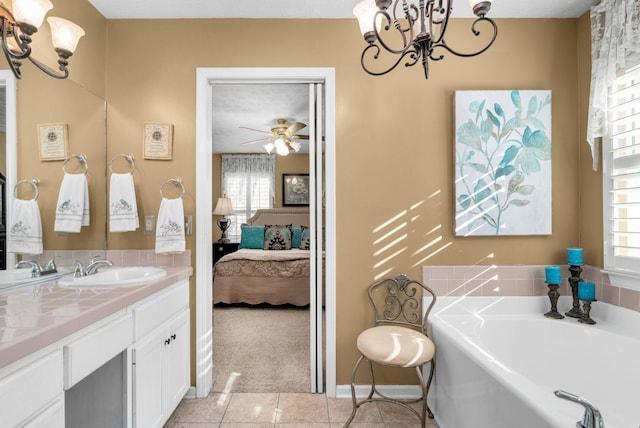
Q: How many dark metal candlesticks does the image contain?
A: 3